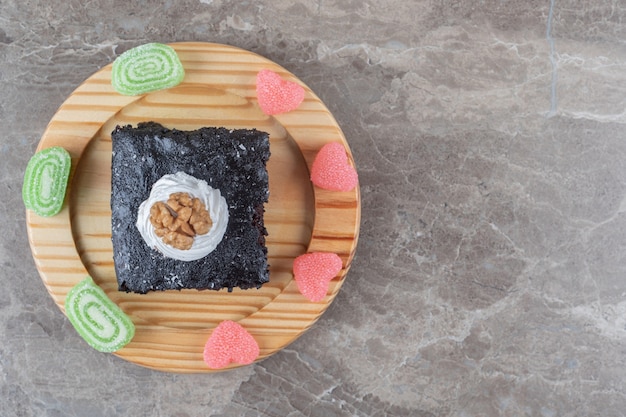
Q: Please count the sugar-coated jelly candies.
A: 7